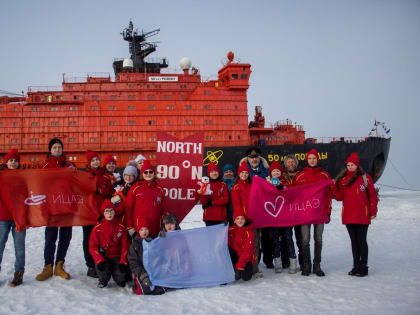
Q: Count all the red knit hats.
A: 12